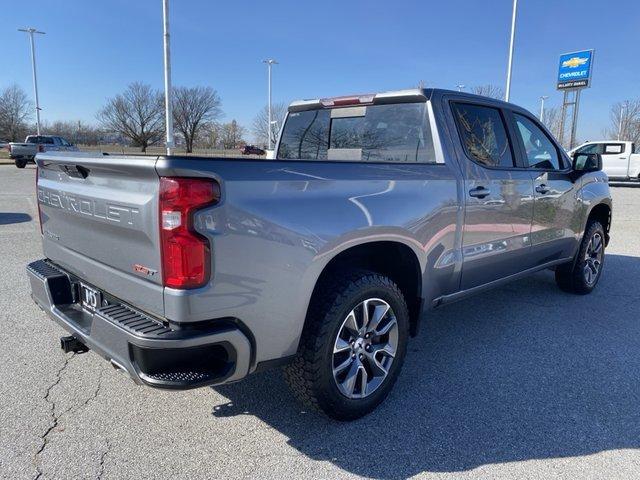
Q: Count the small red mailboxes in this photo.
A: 0